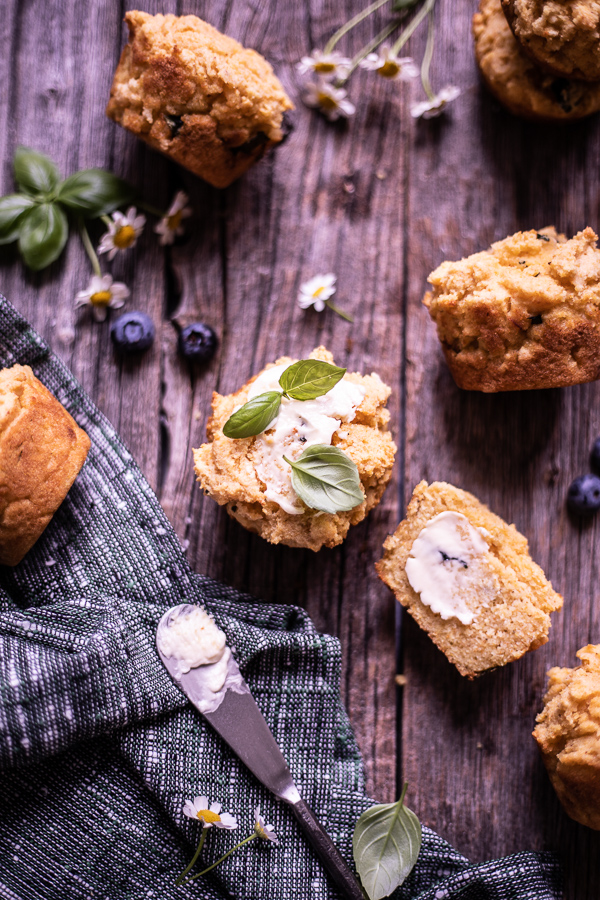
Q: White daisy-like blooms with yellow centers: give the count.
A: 10